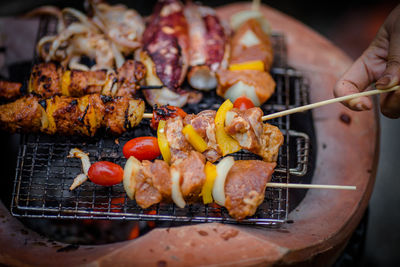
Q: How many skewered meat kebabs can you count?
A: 5